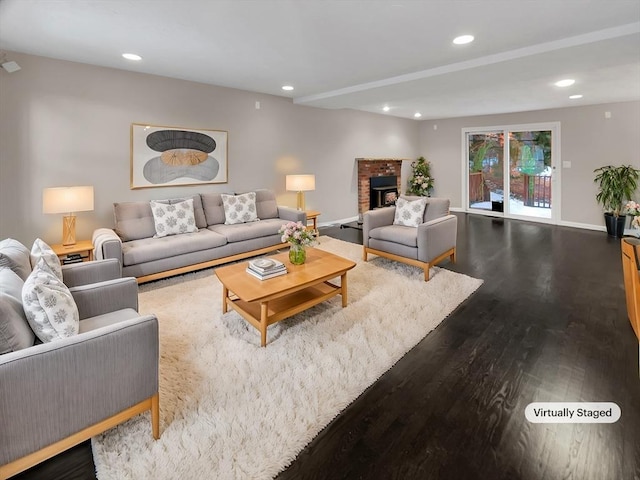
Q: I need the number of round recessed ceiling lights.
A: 7